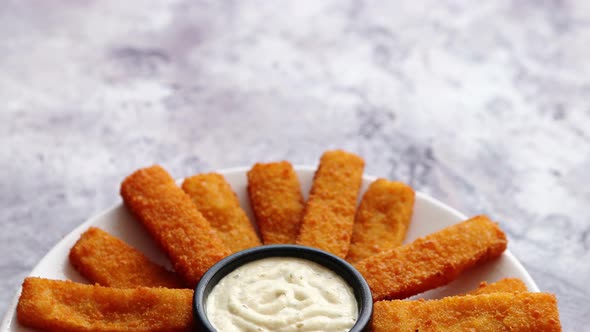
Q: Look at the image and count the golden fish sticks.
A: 10